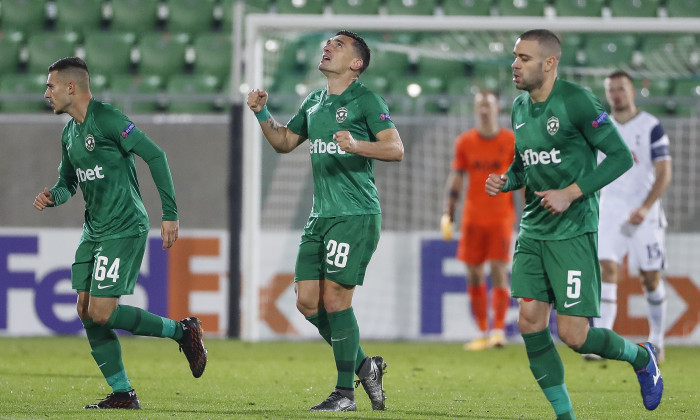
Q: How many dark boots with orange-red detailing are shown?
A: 2